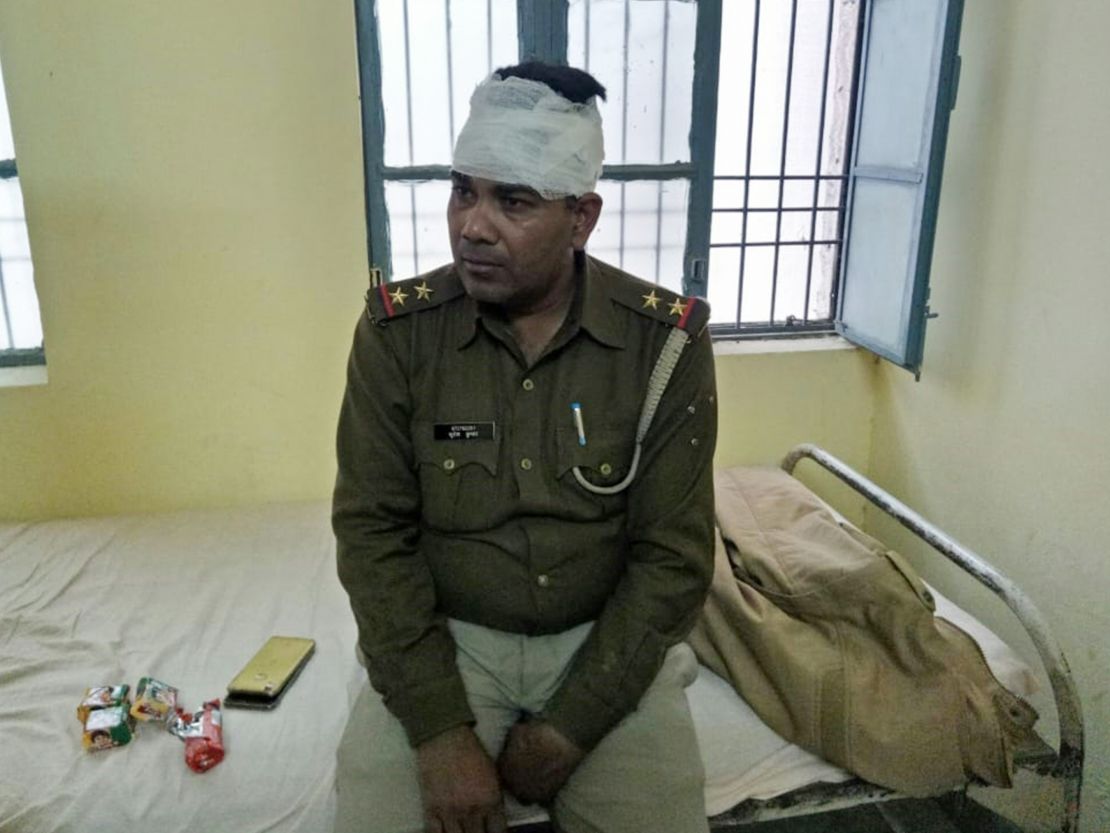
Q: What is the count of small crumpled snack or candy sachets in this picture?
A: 4